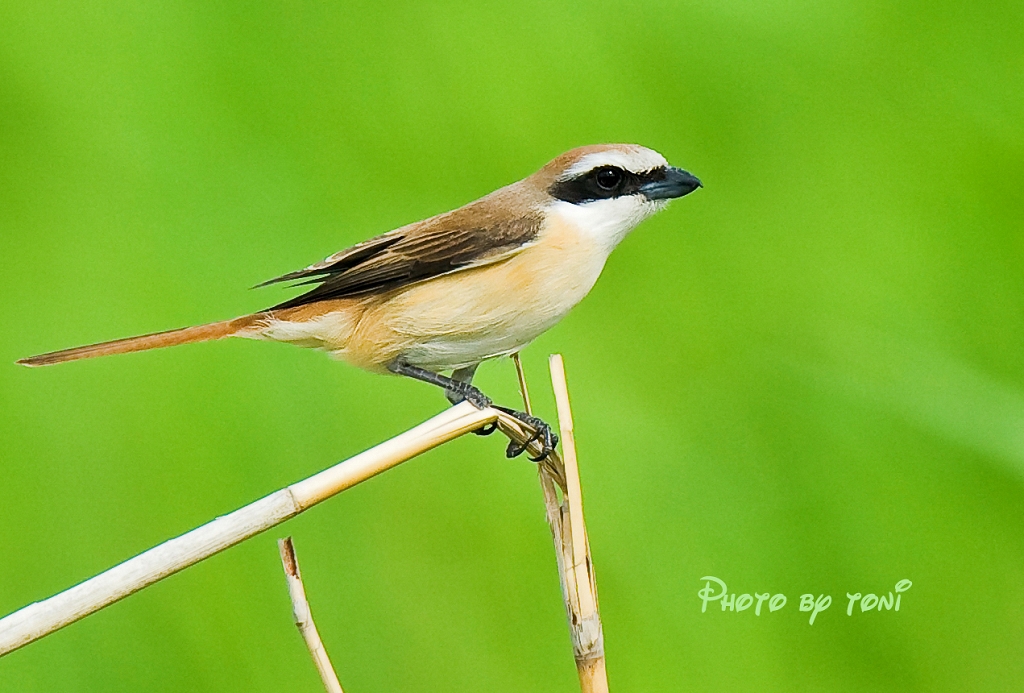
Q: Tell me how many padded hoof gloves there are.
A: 0